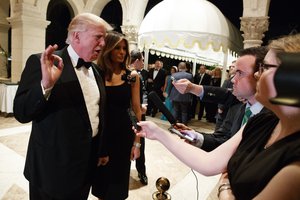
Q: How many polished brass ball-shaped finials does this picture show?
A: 1